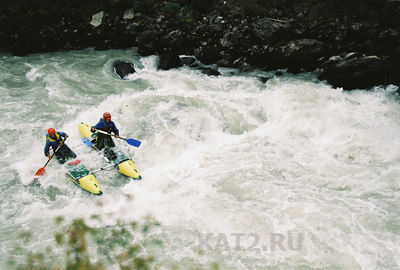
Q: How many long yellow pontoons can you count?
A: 2